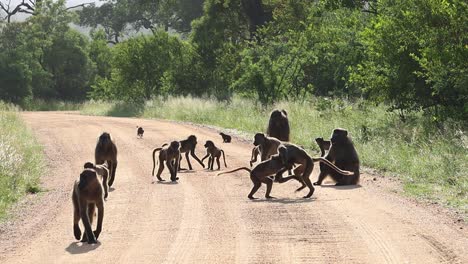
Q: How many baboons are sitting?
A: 3